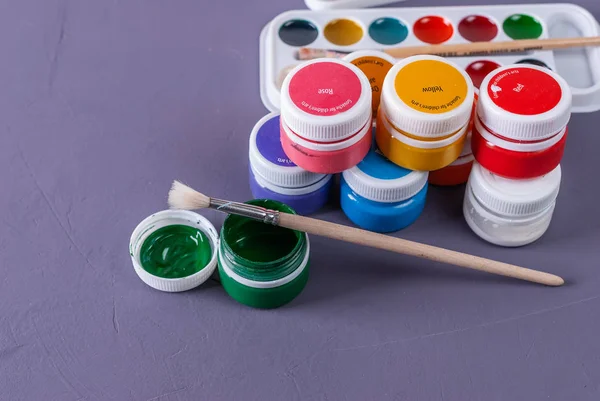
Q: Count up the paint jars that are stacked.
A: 8